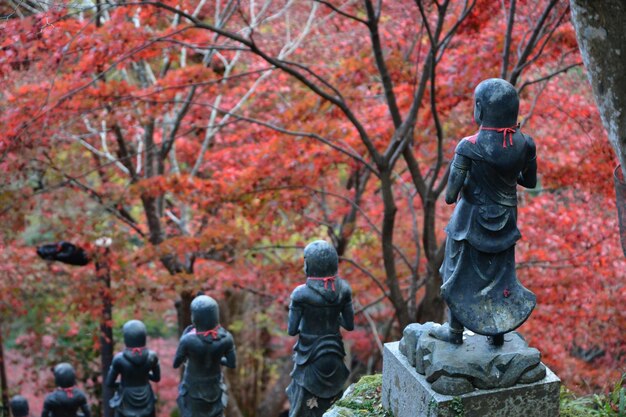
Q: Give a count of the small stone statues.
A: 6